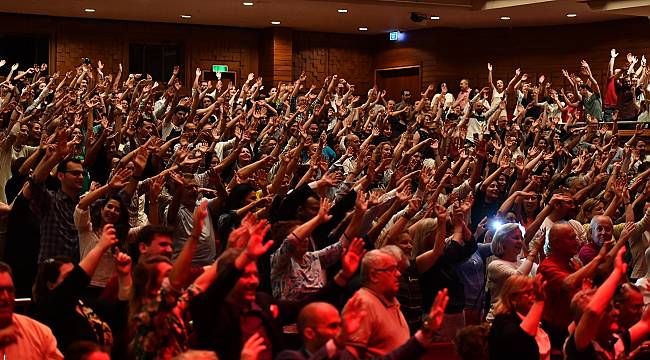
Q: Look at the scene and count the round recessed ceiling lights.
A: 9